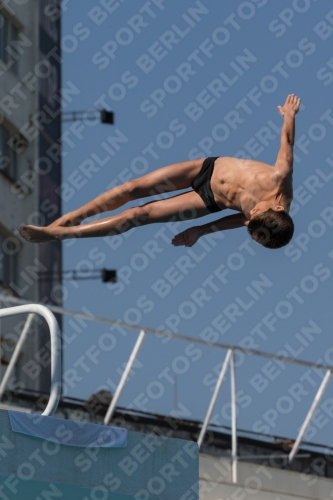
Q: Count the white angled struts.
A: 4